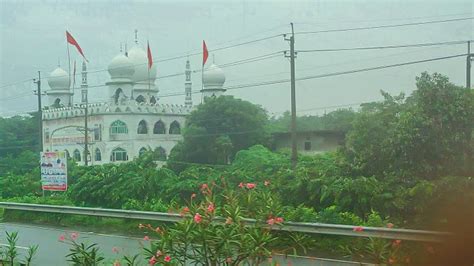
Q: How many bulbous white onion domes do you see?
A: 4